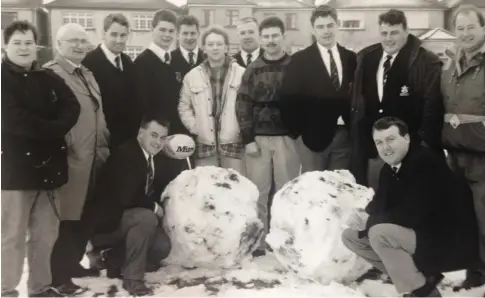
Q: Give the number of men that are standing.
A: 11